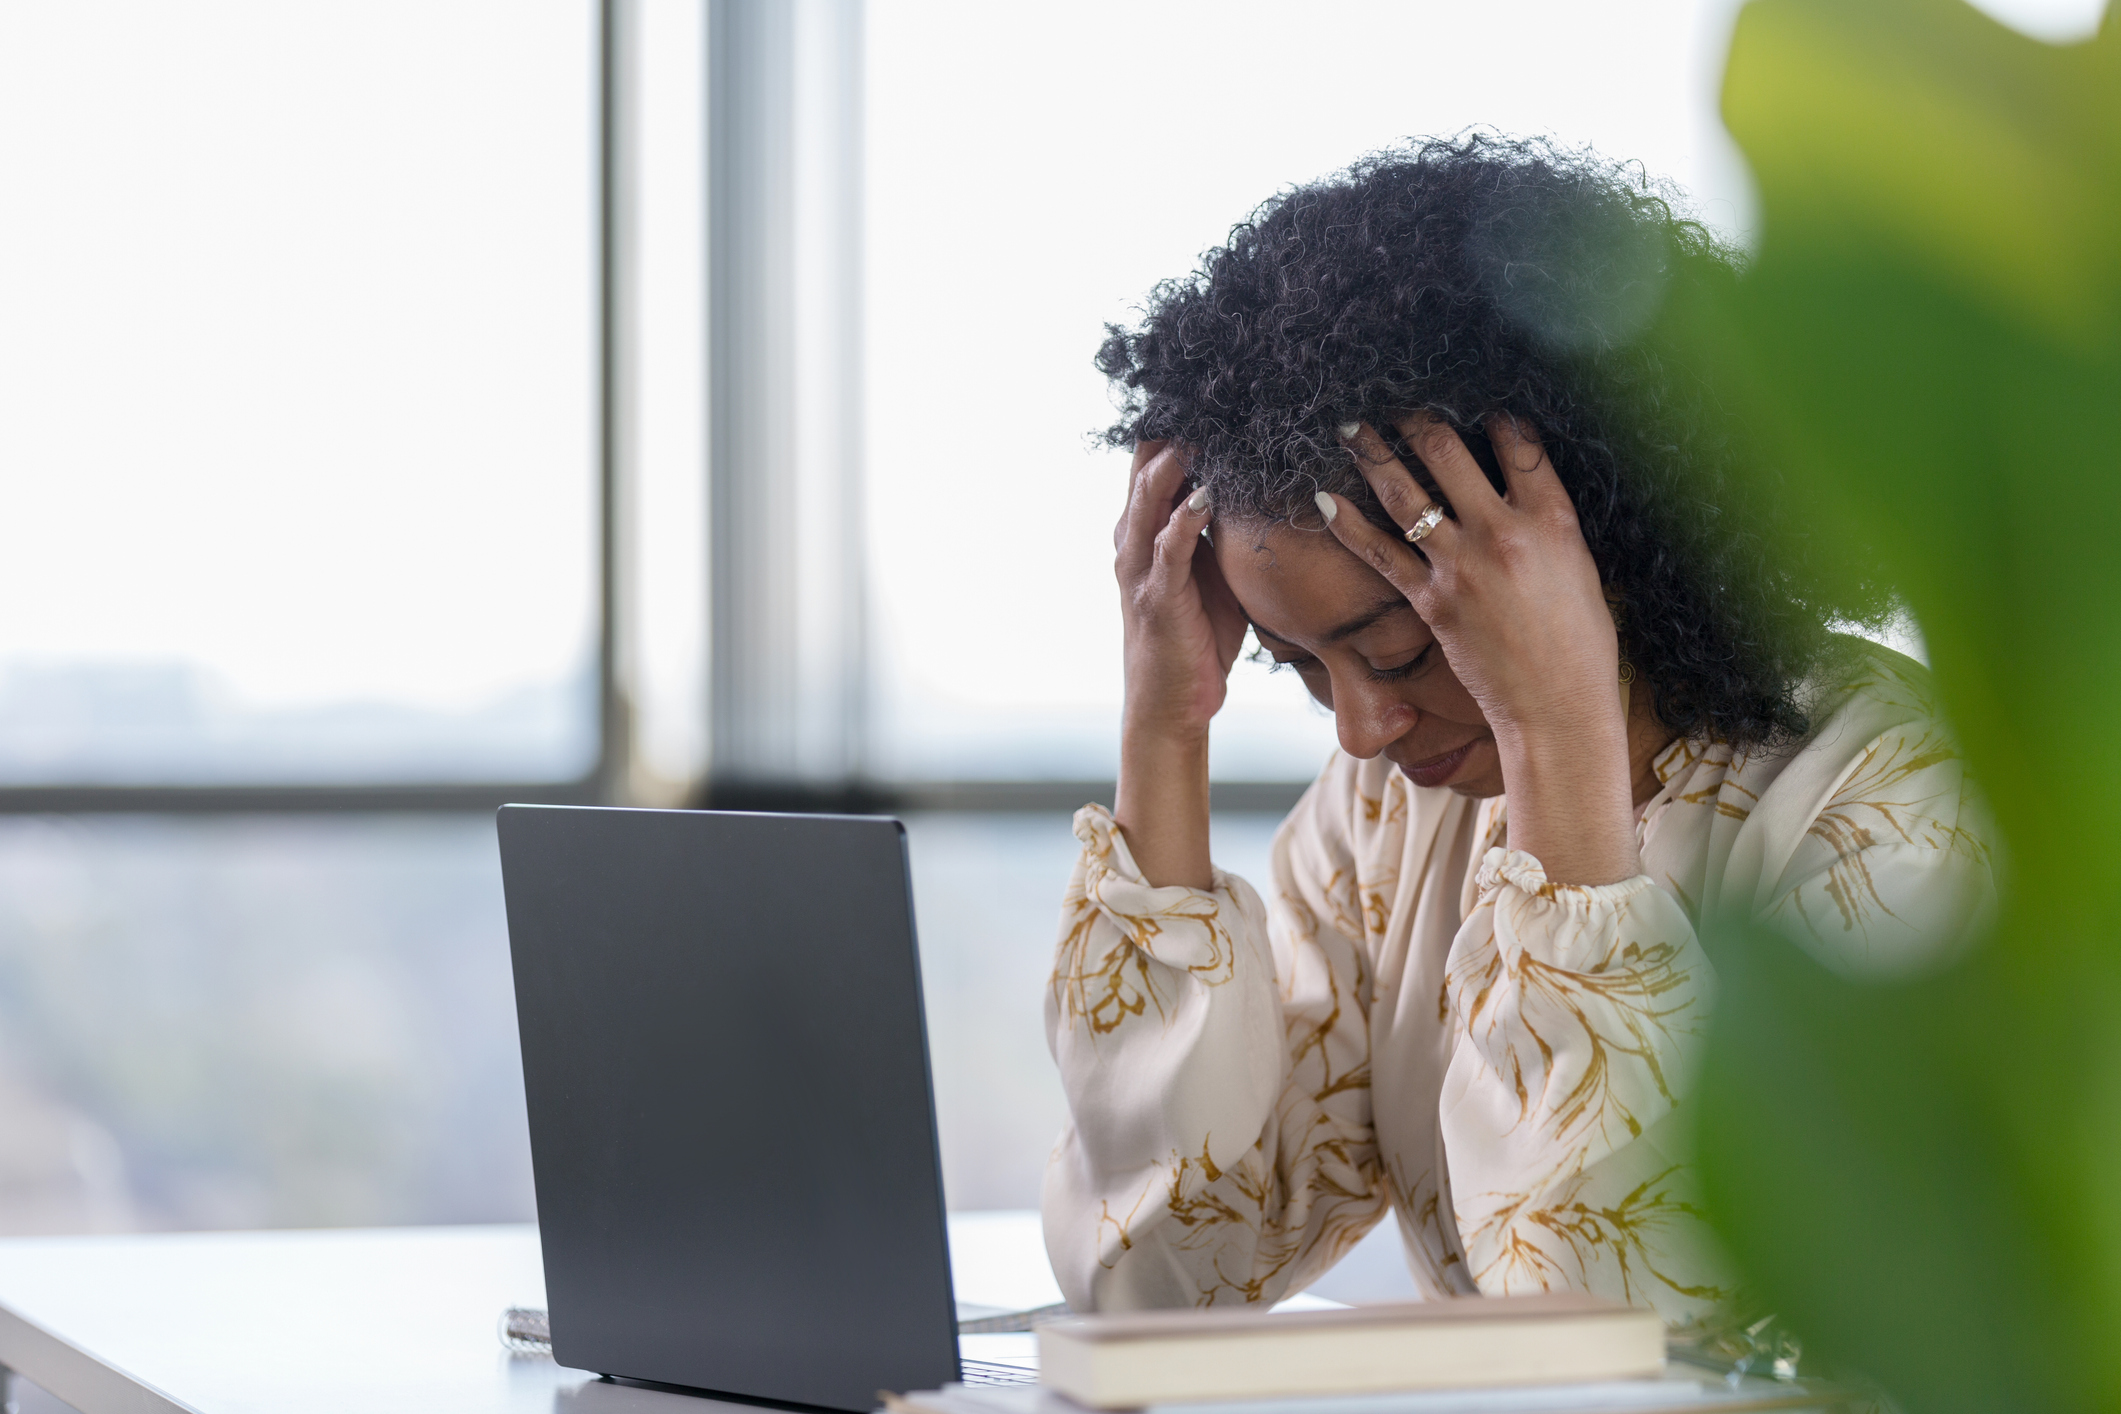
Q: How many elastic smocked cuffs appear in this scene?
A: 2